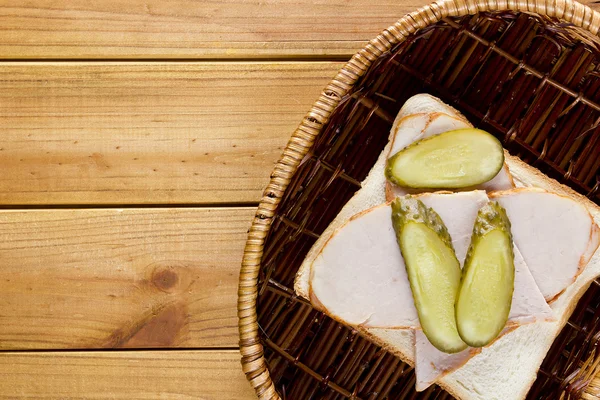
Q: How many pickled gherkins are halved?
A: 3